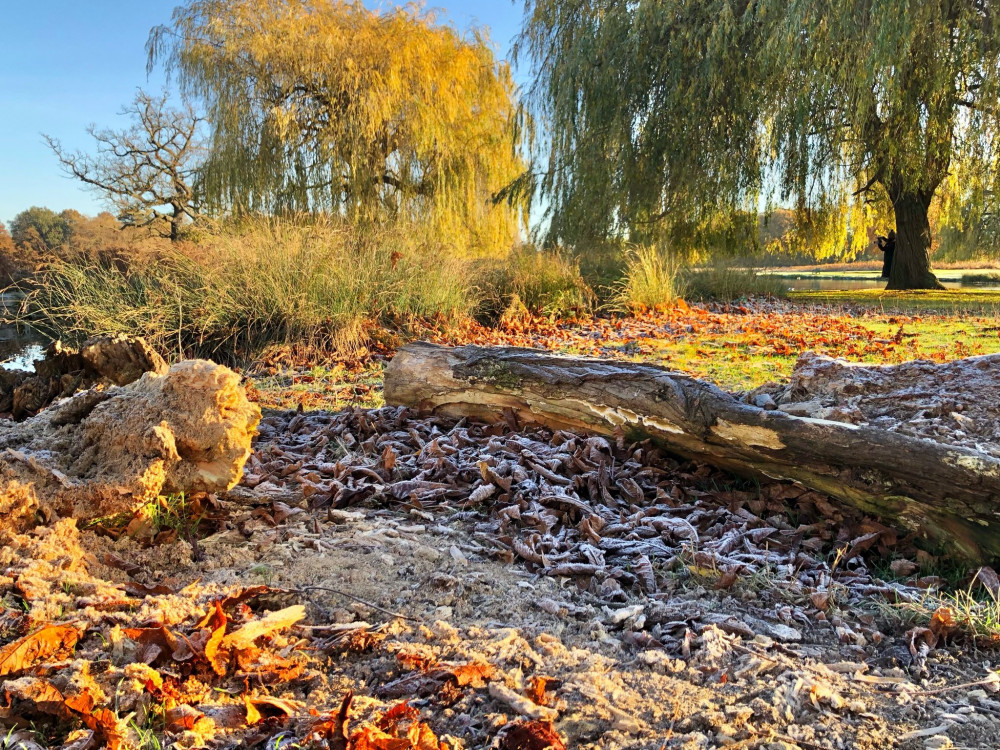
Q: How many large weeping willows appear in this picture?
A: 2